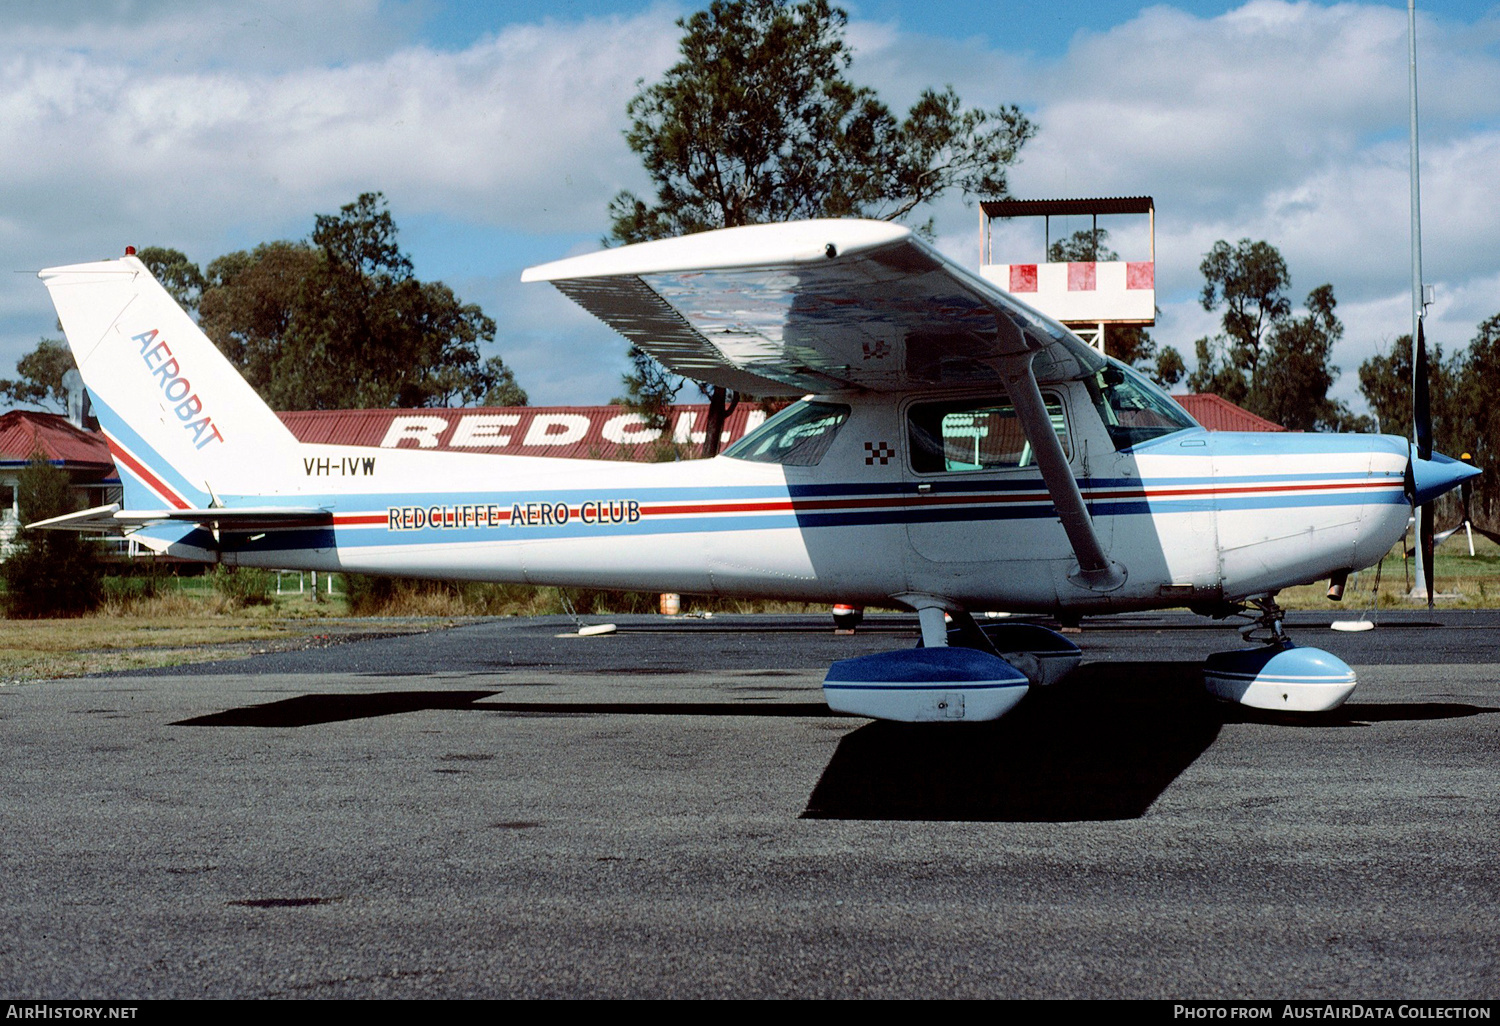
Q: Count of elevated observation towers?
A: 1